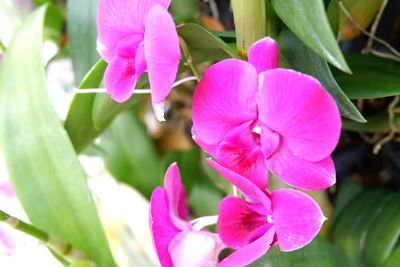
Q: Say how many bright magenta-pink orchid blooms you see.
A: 4